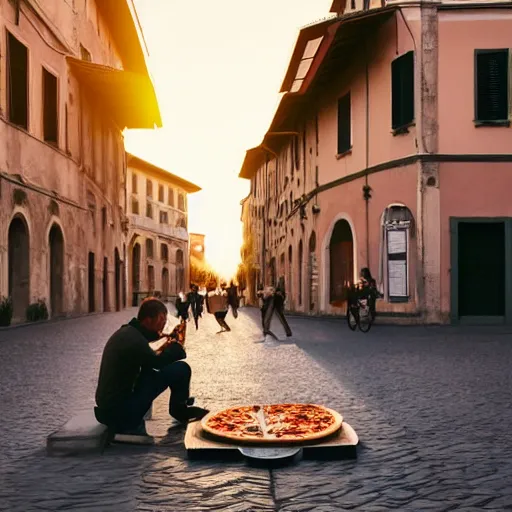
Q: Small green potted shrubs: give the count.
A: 2